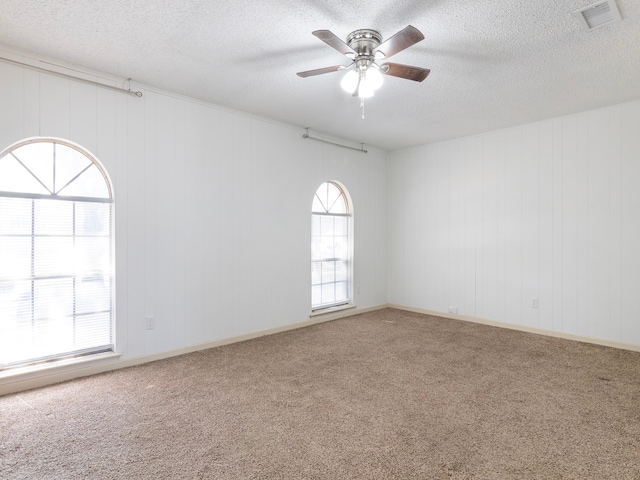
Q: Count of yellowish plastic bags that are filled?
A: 0